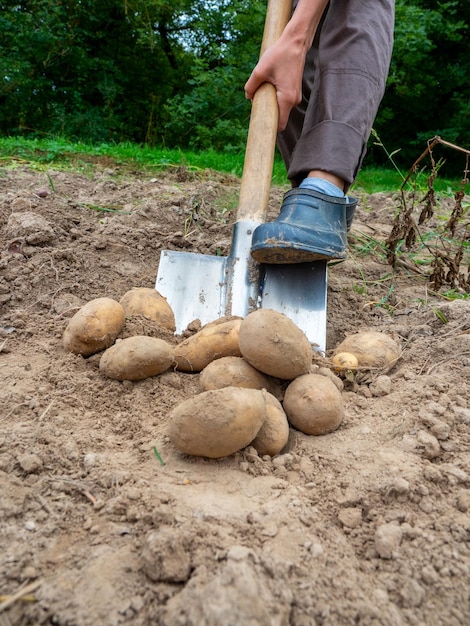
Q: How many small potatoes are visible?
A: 1